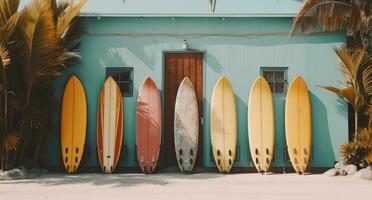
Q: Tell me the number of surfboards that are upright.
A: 7